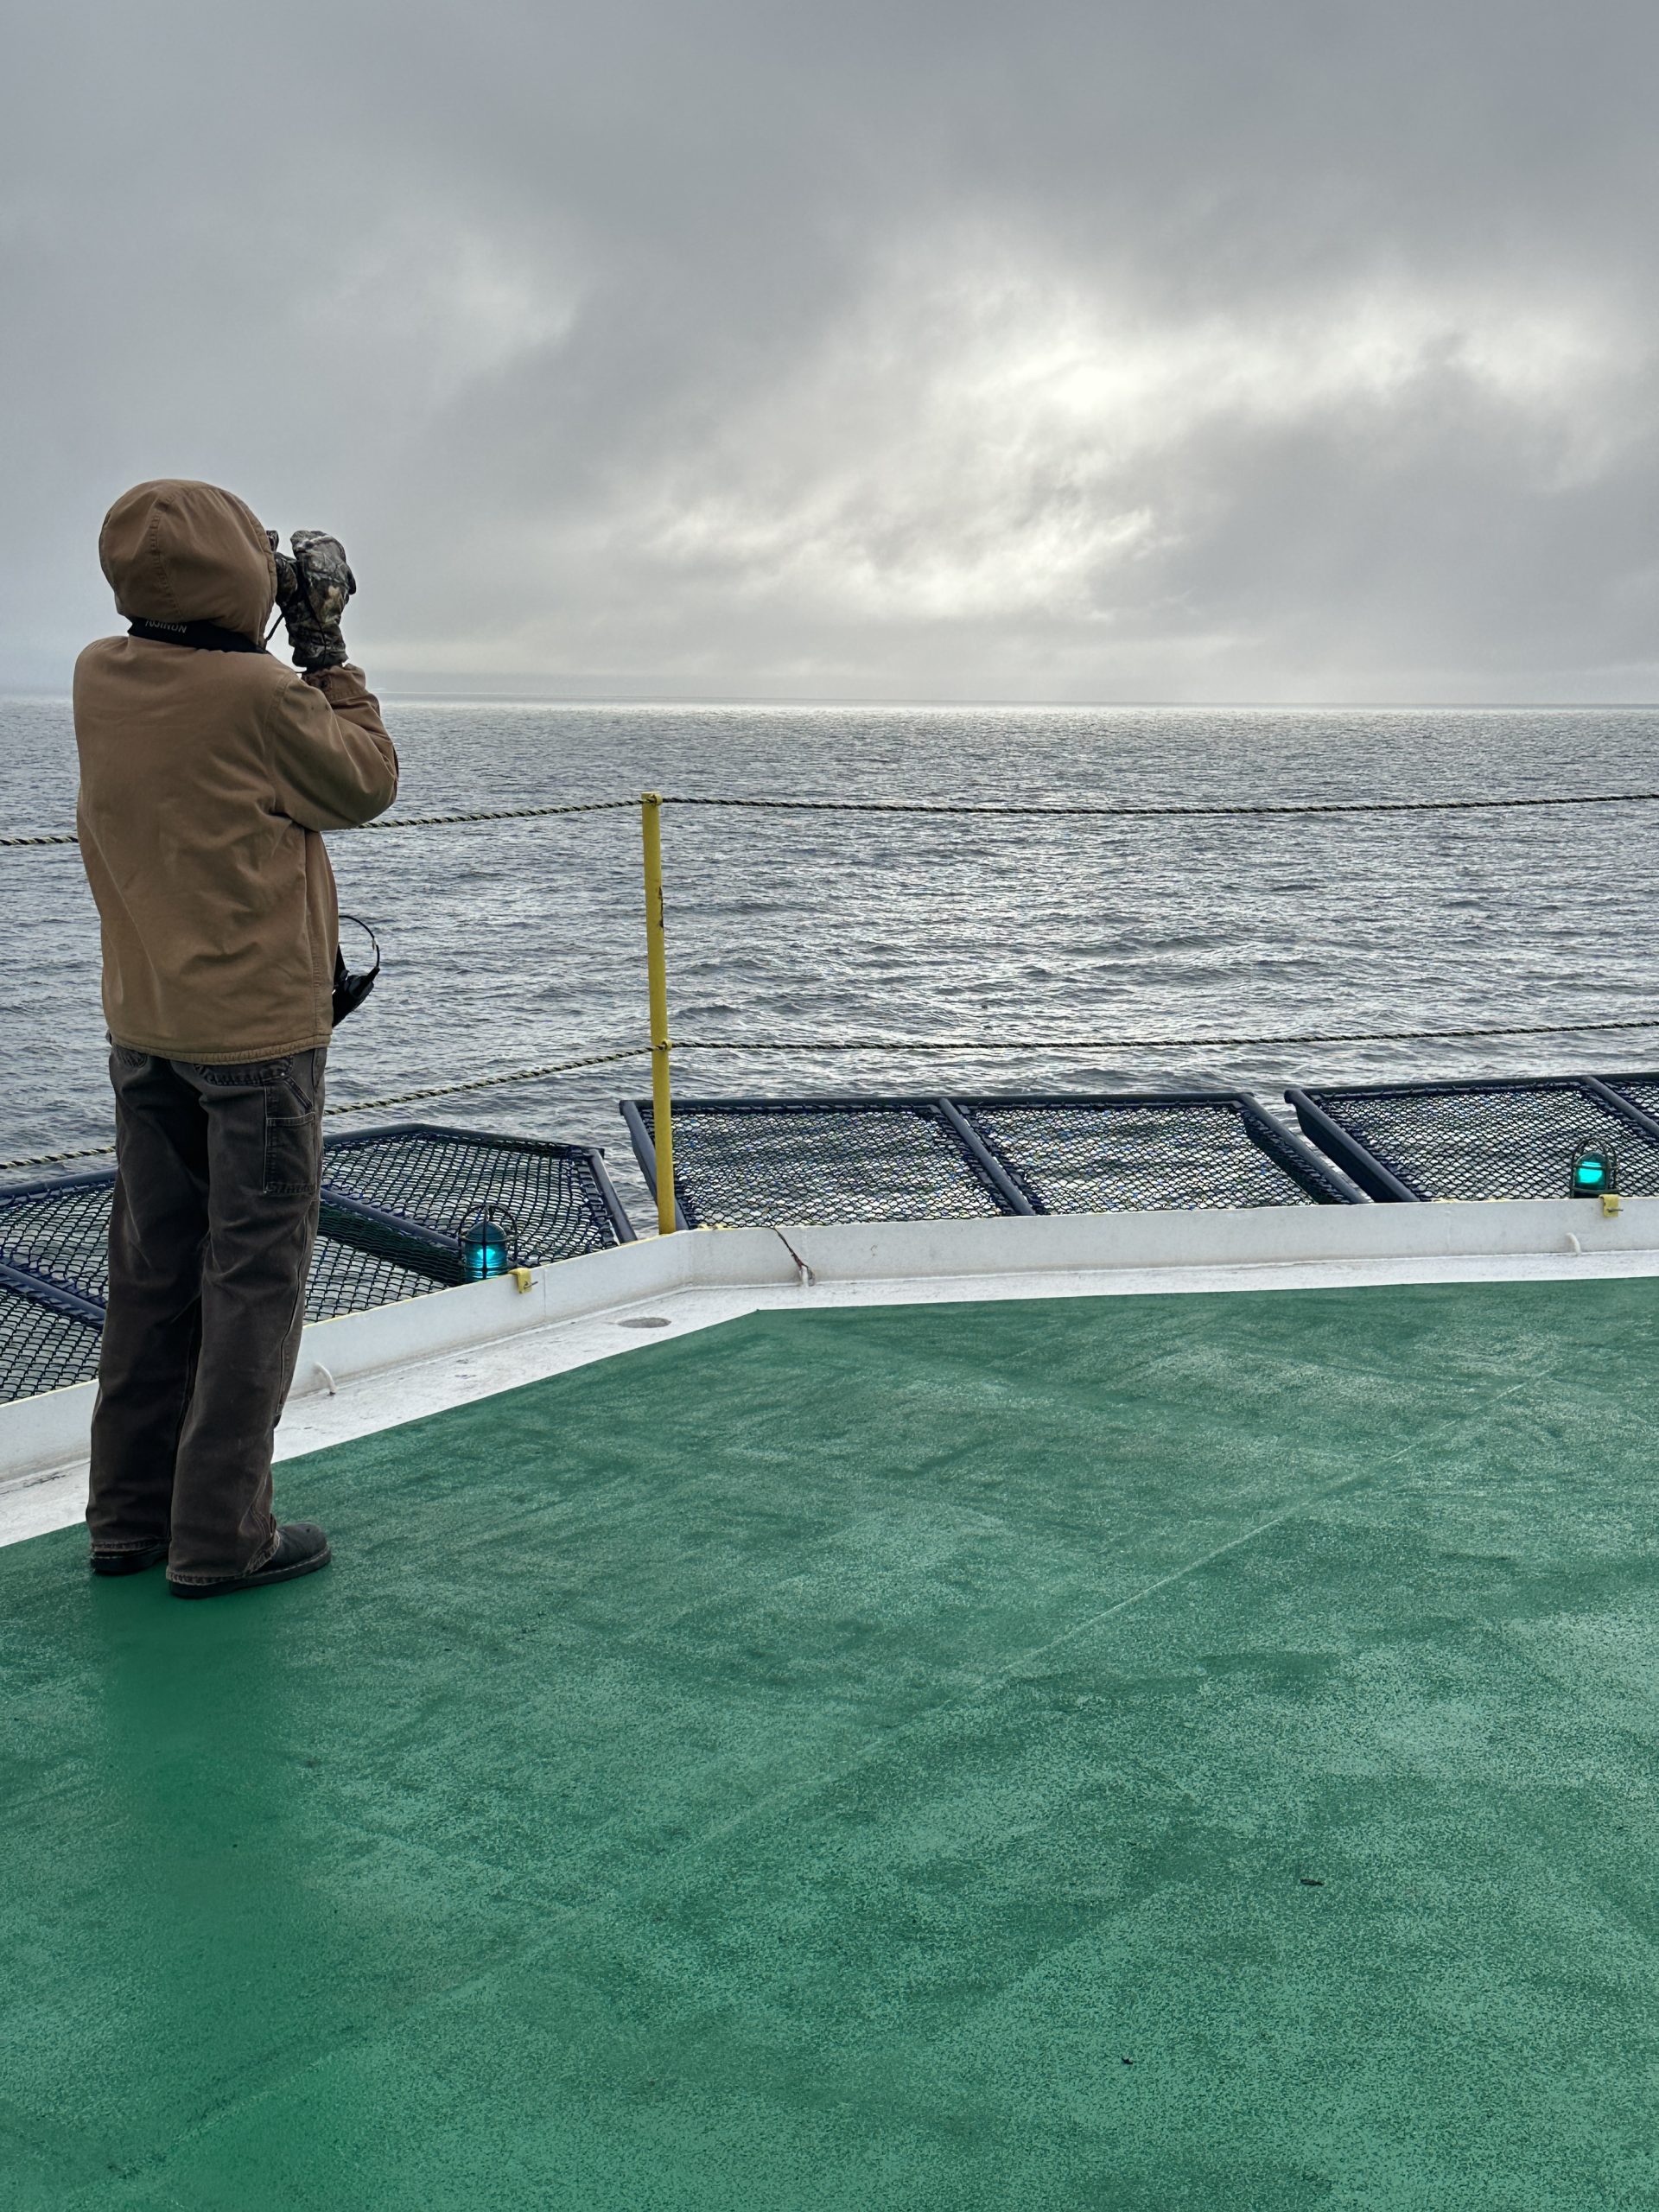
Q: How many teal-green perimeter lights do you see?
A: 2